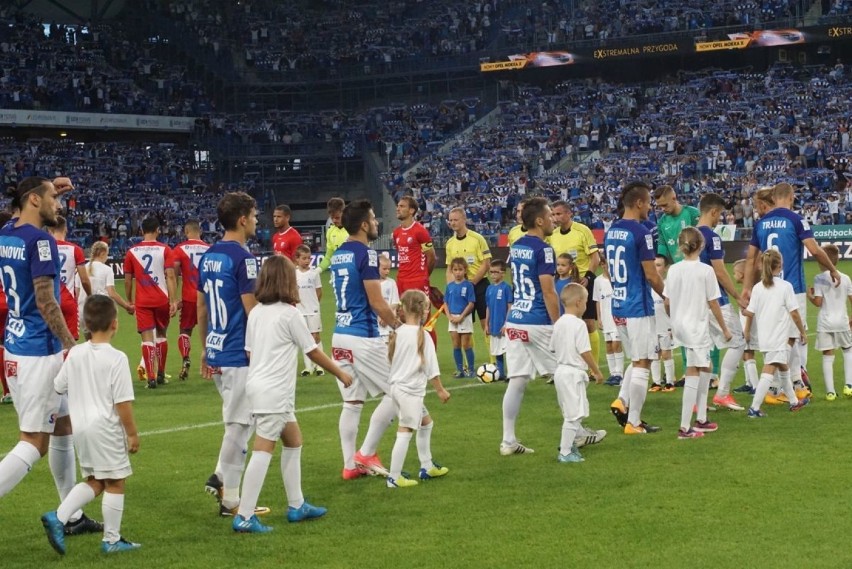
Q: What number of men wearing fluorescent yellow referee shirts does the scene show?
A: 3